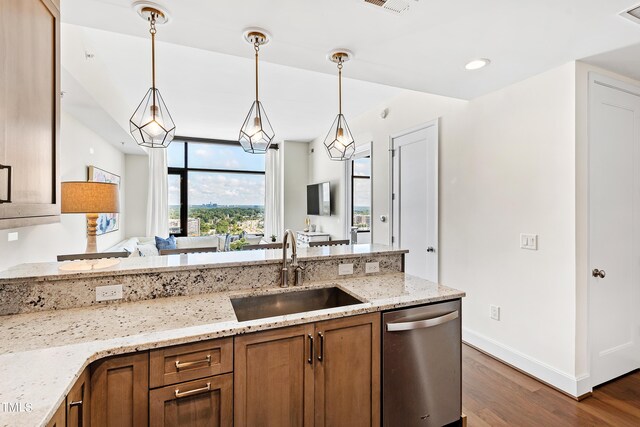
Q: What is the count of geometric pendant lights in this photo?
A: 3